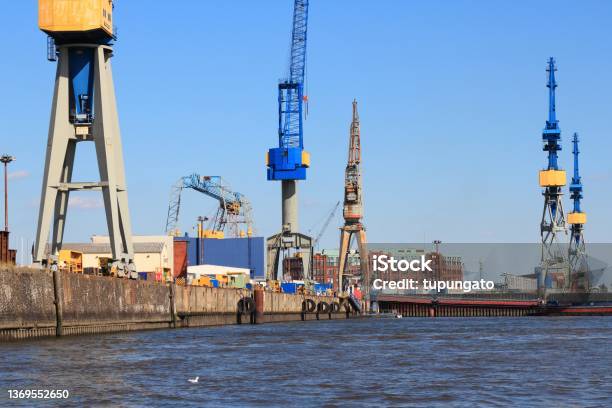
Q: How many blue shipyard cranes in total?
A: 3